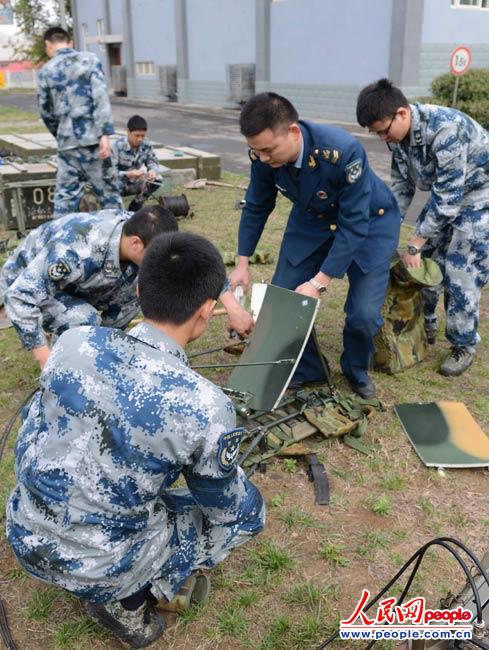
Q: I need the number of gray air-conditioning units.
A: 3